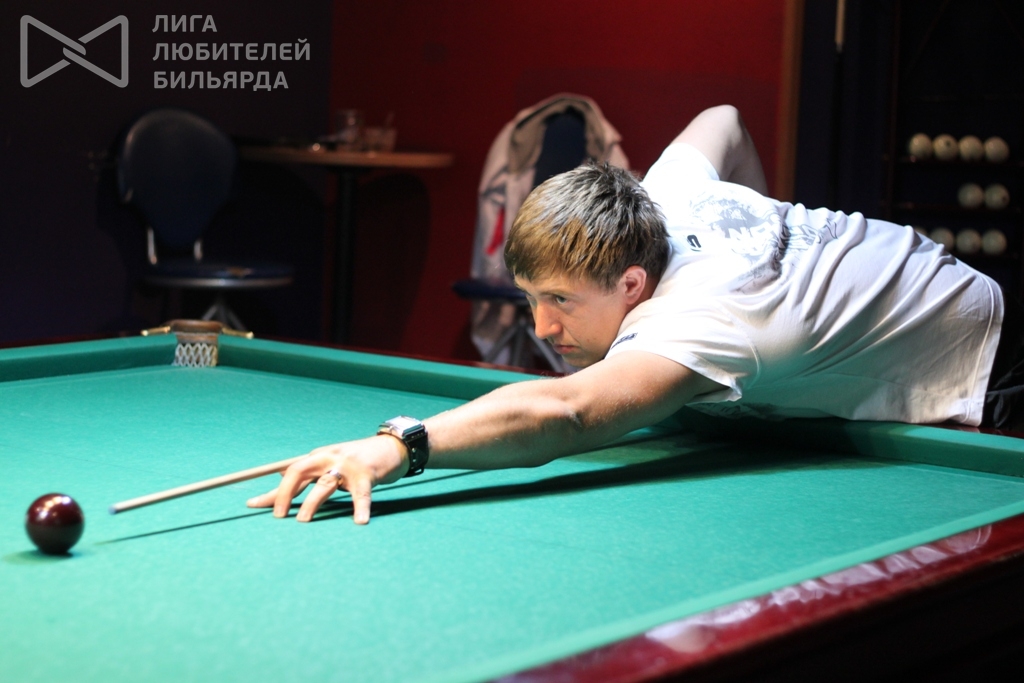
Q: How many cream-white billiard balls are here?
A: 10